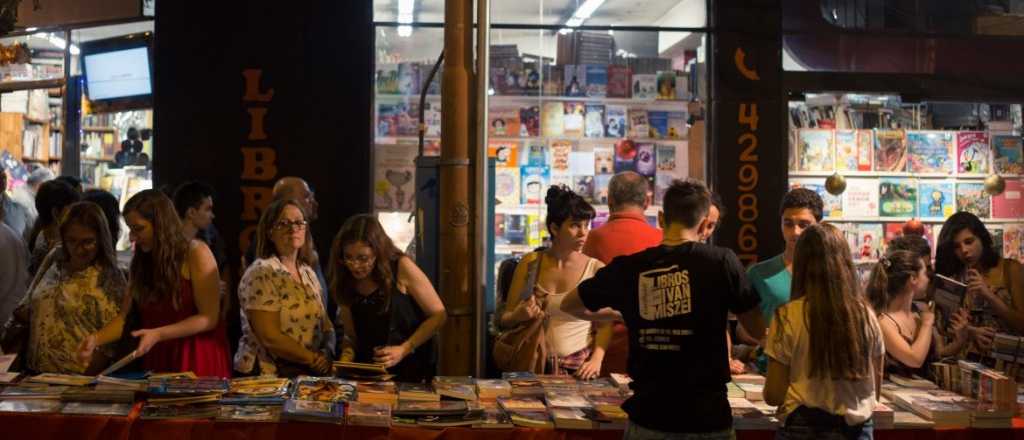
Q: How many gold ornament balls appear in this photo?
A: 2